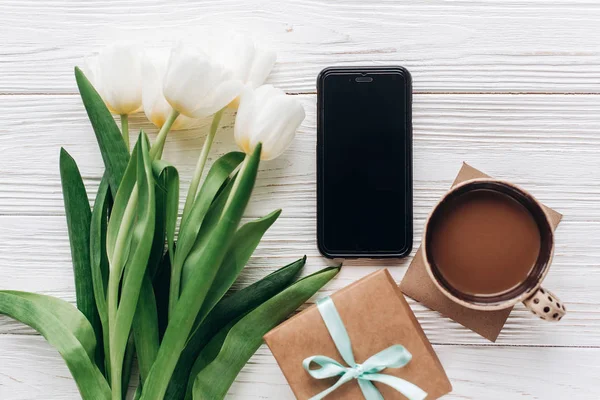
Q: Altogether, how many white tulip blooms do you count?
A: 5